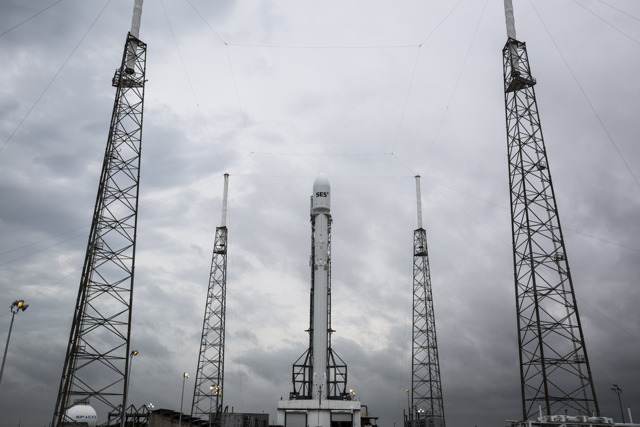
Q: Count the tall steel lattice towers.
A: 4